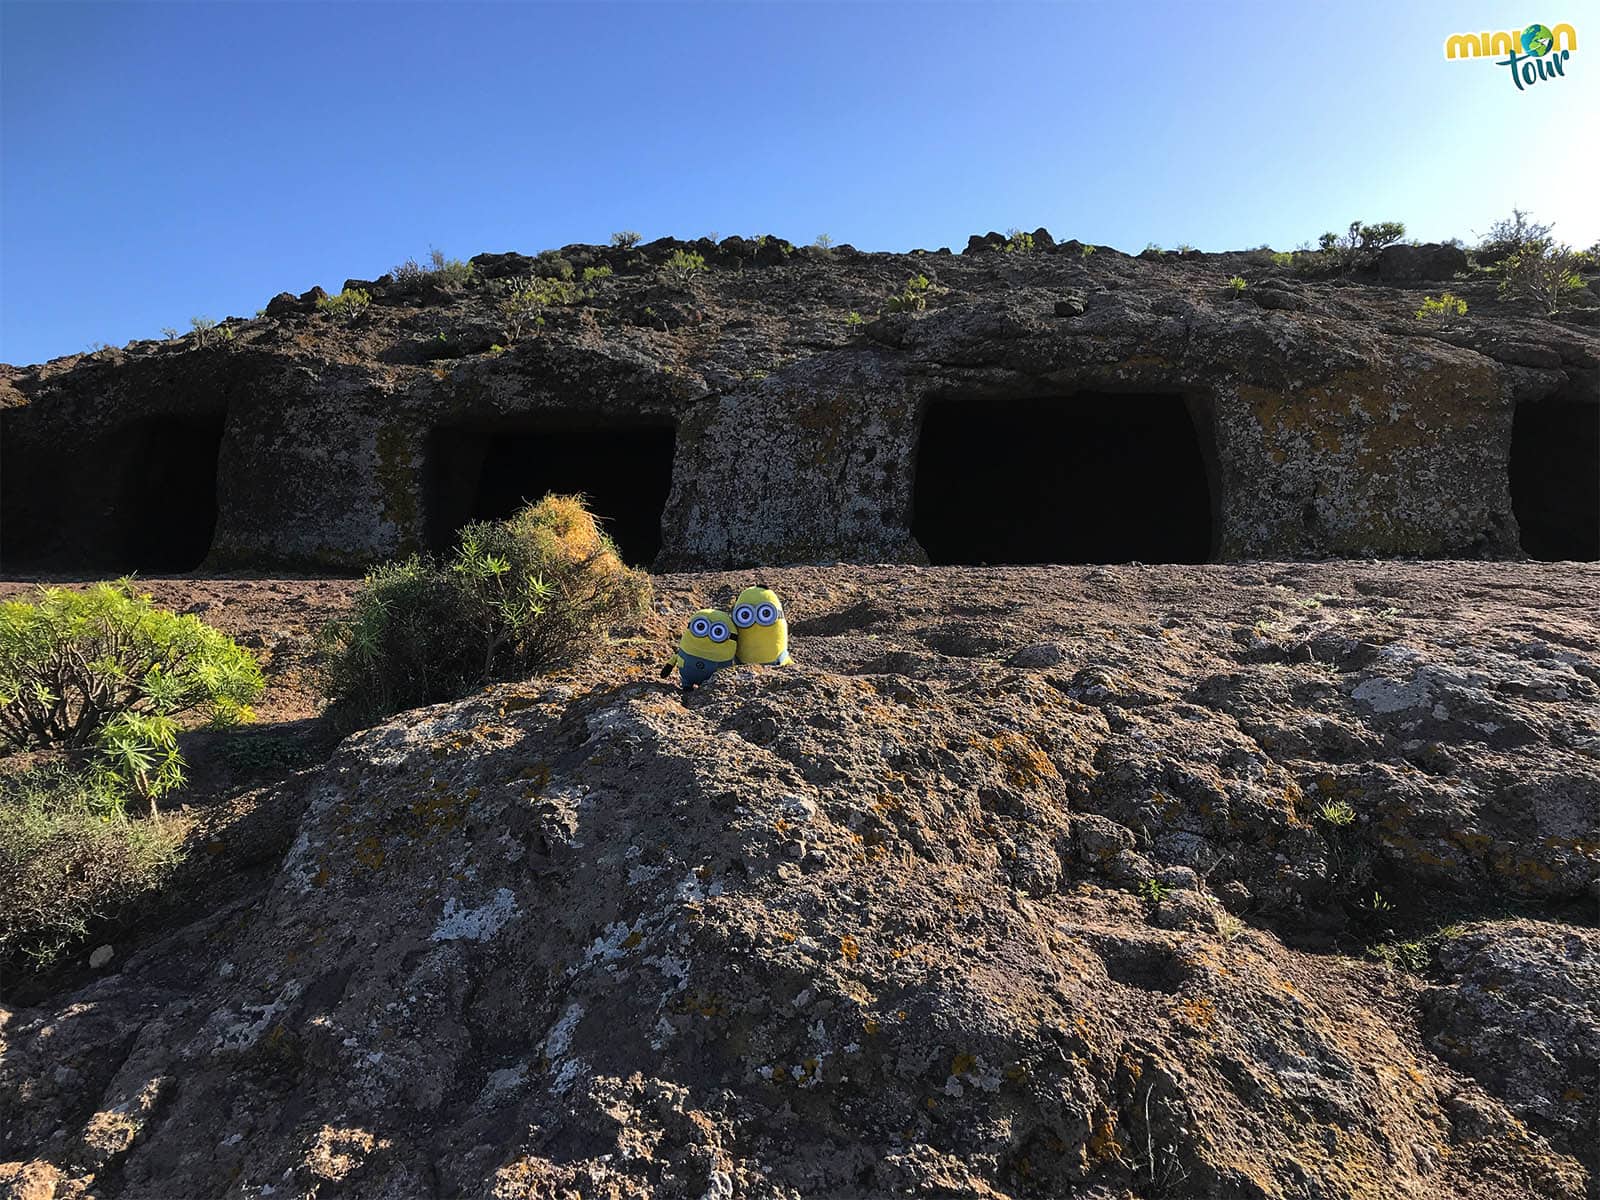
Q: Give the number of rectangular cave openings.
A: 4